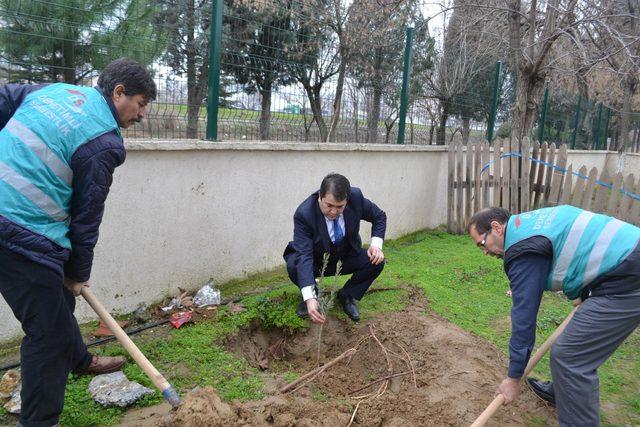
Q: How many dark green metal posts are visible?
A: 7